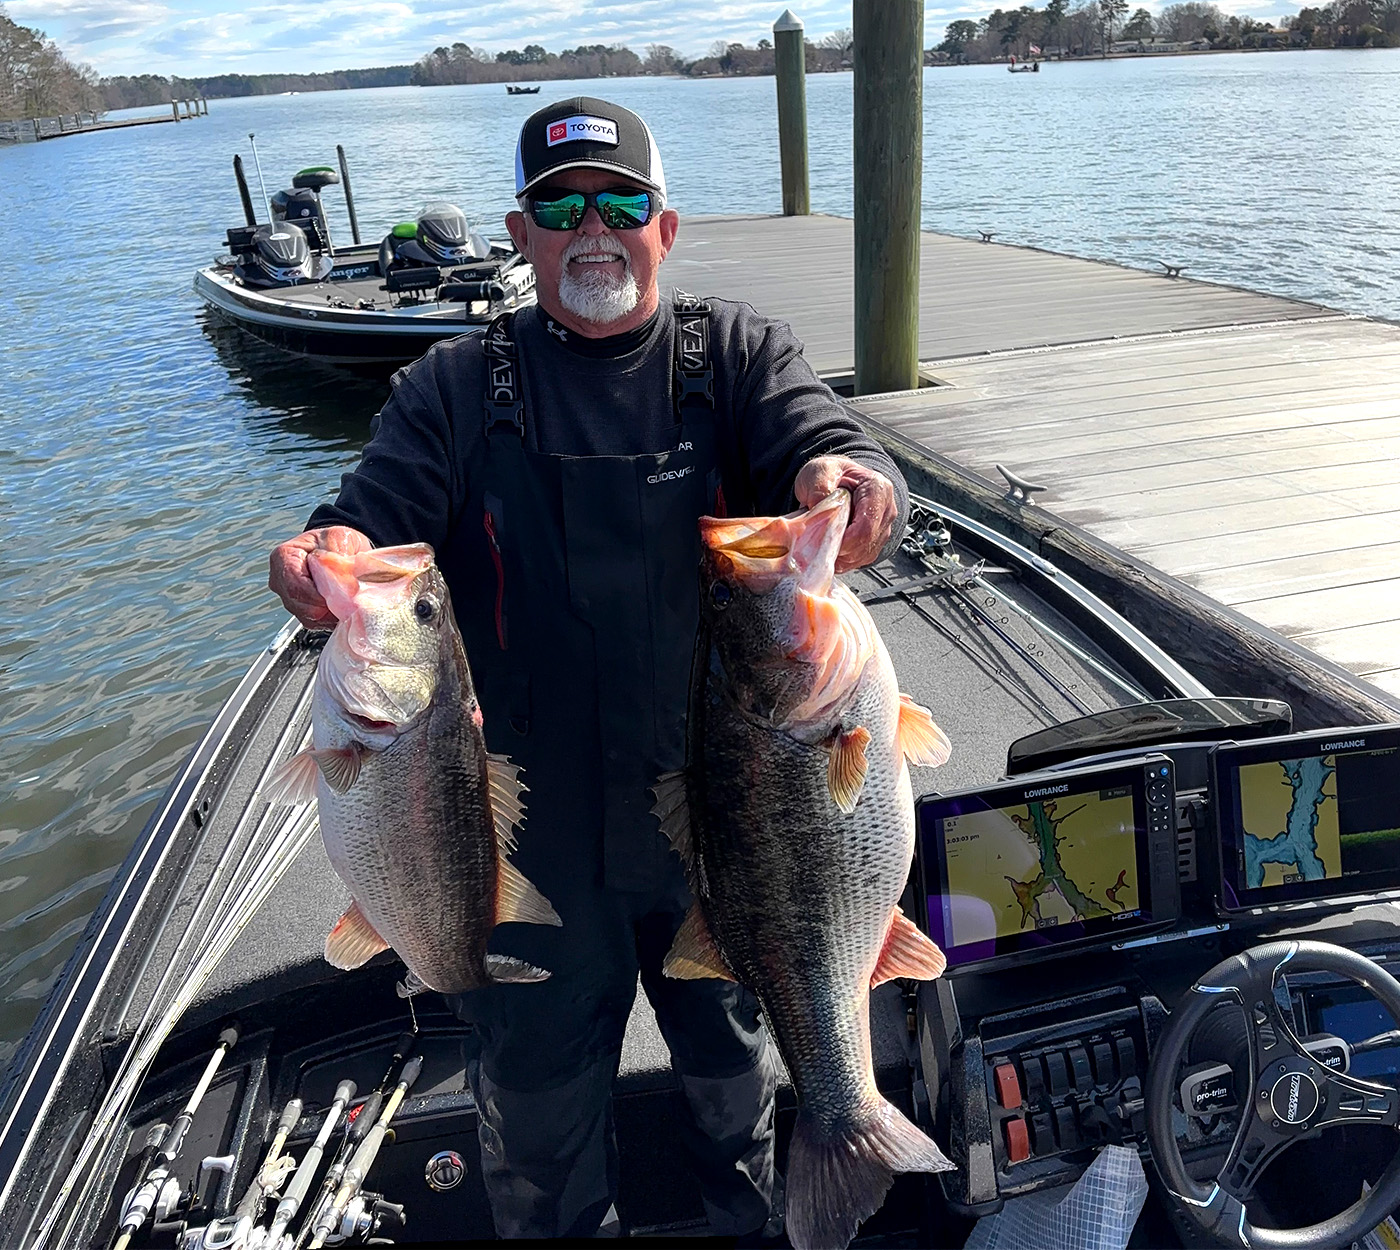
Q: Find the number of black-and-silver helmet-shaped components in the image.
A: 2